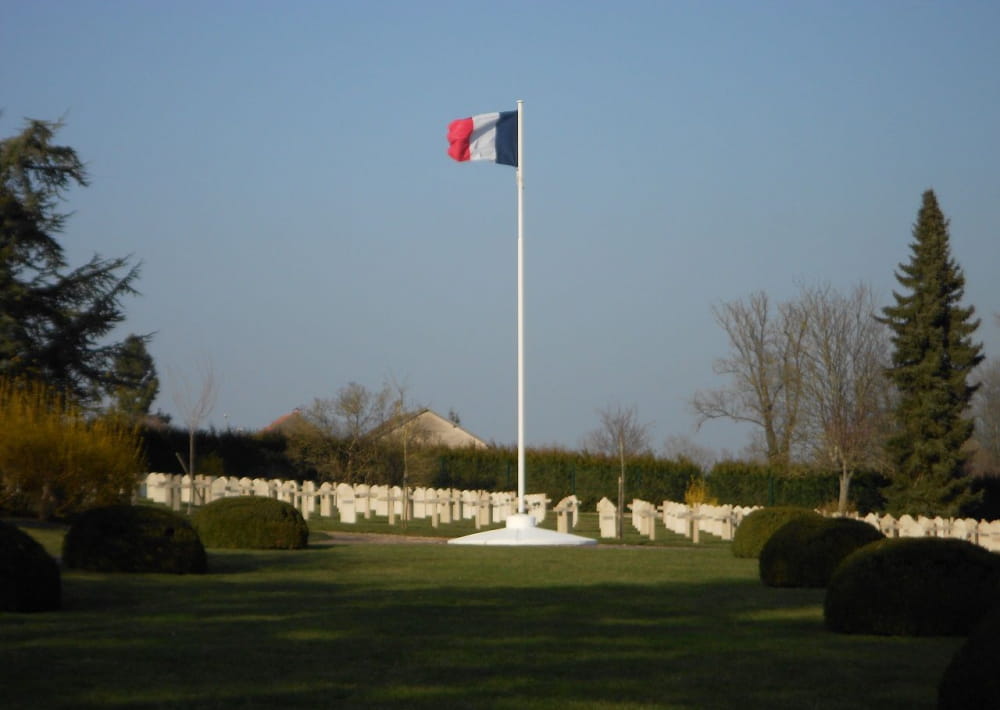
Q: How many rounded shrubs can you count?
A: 7